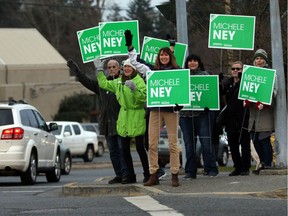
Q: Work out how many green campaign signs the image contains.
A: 7